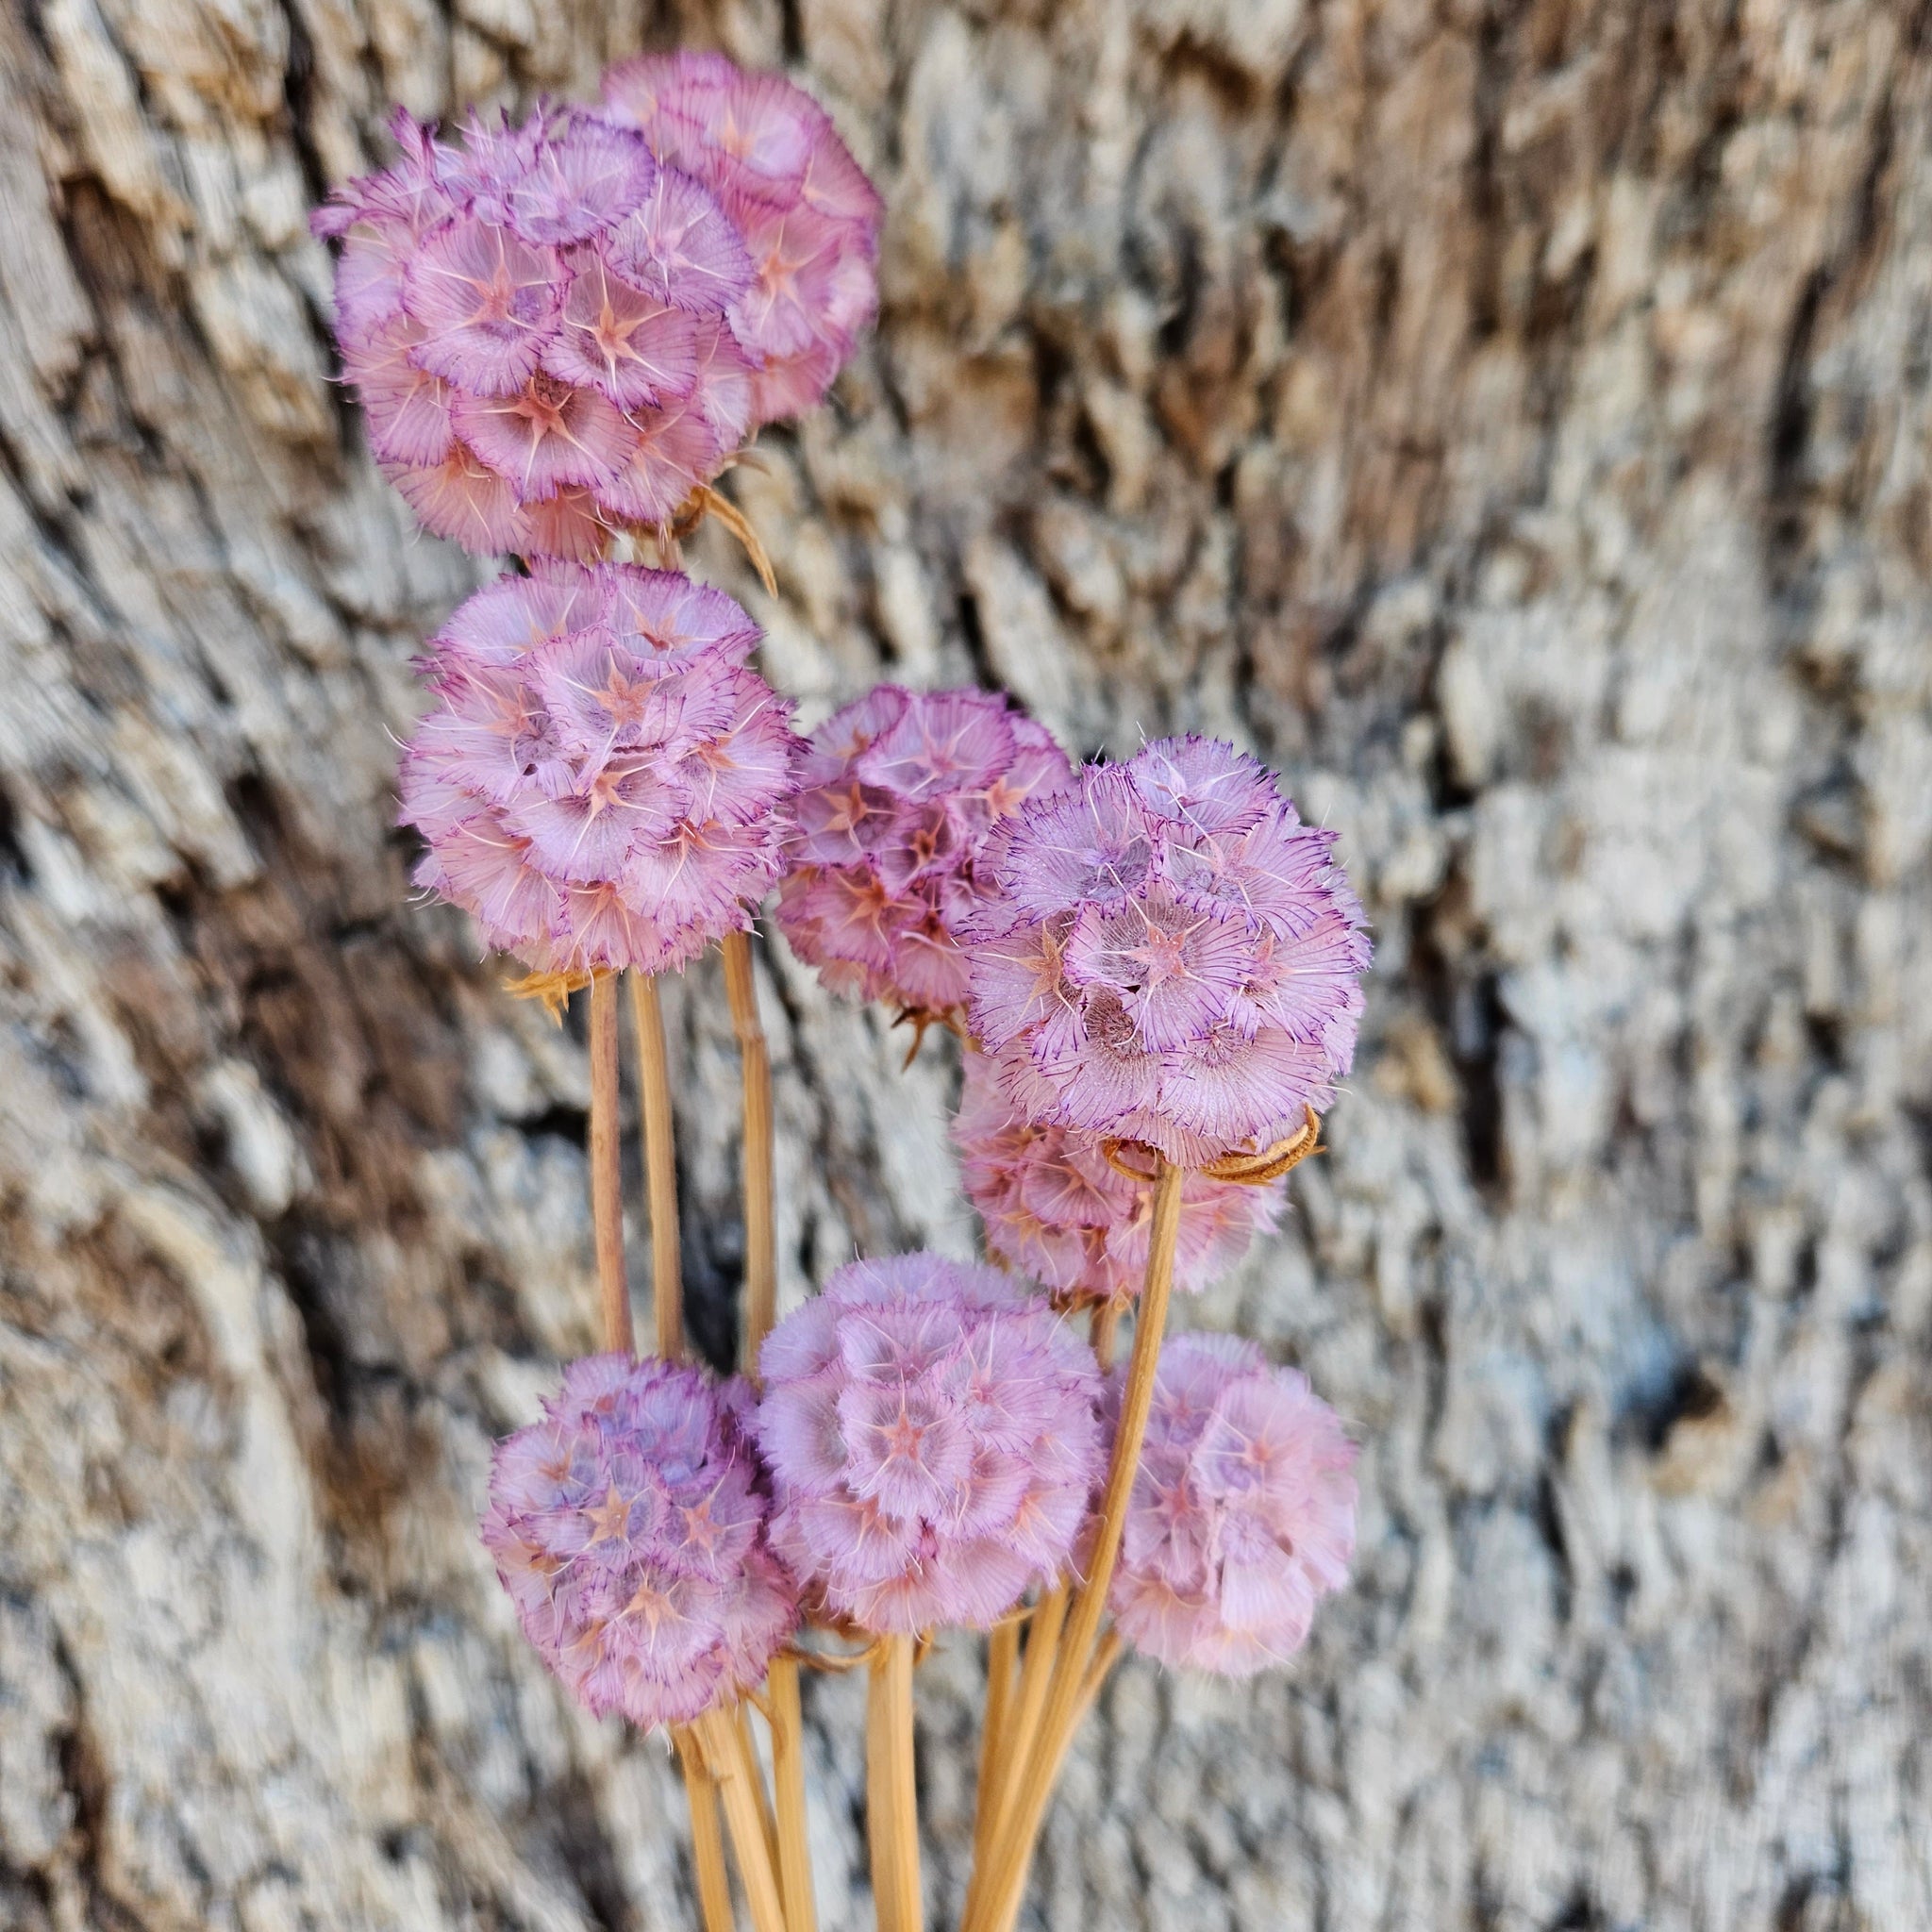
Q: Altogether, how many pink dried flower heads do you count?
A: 9